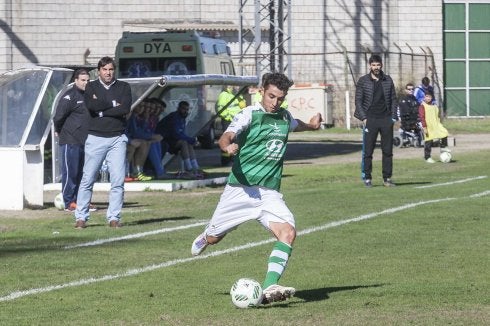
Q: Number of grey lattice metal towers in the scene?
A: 1